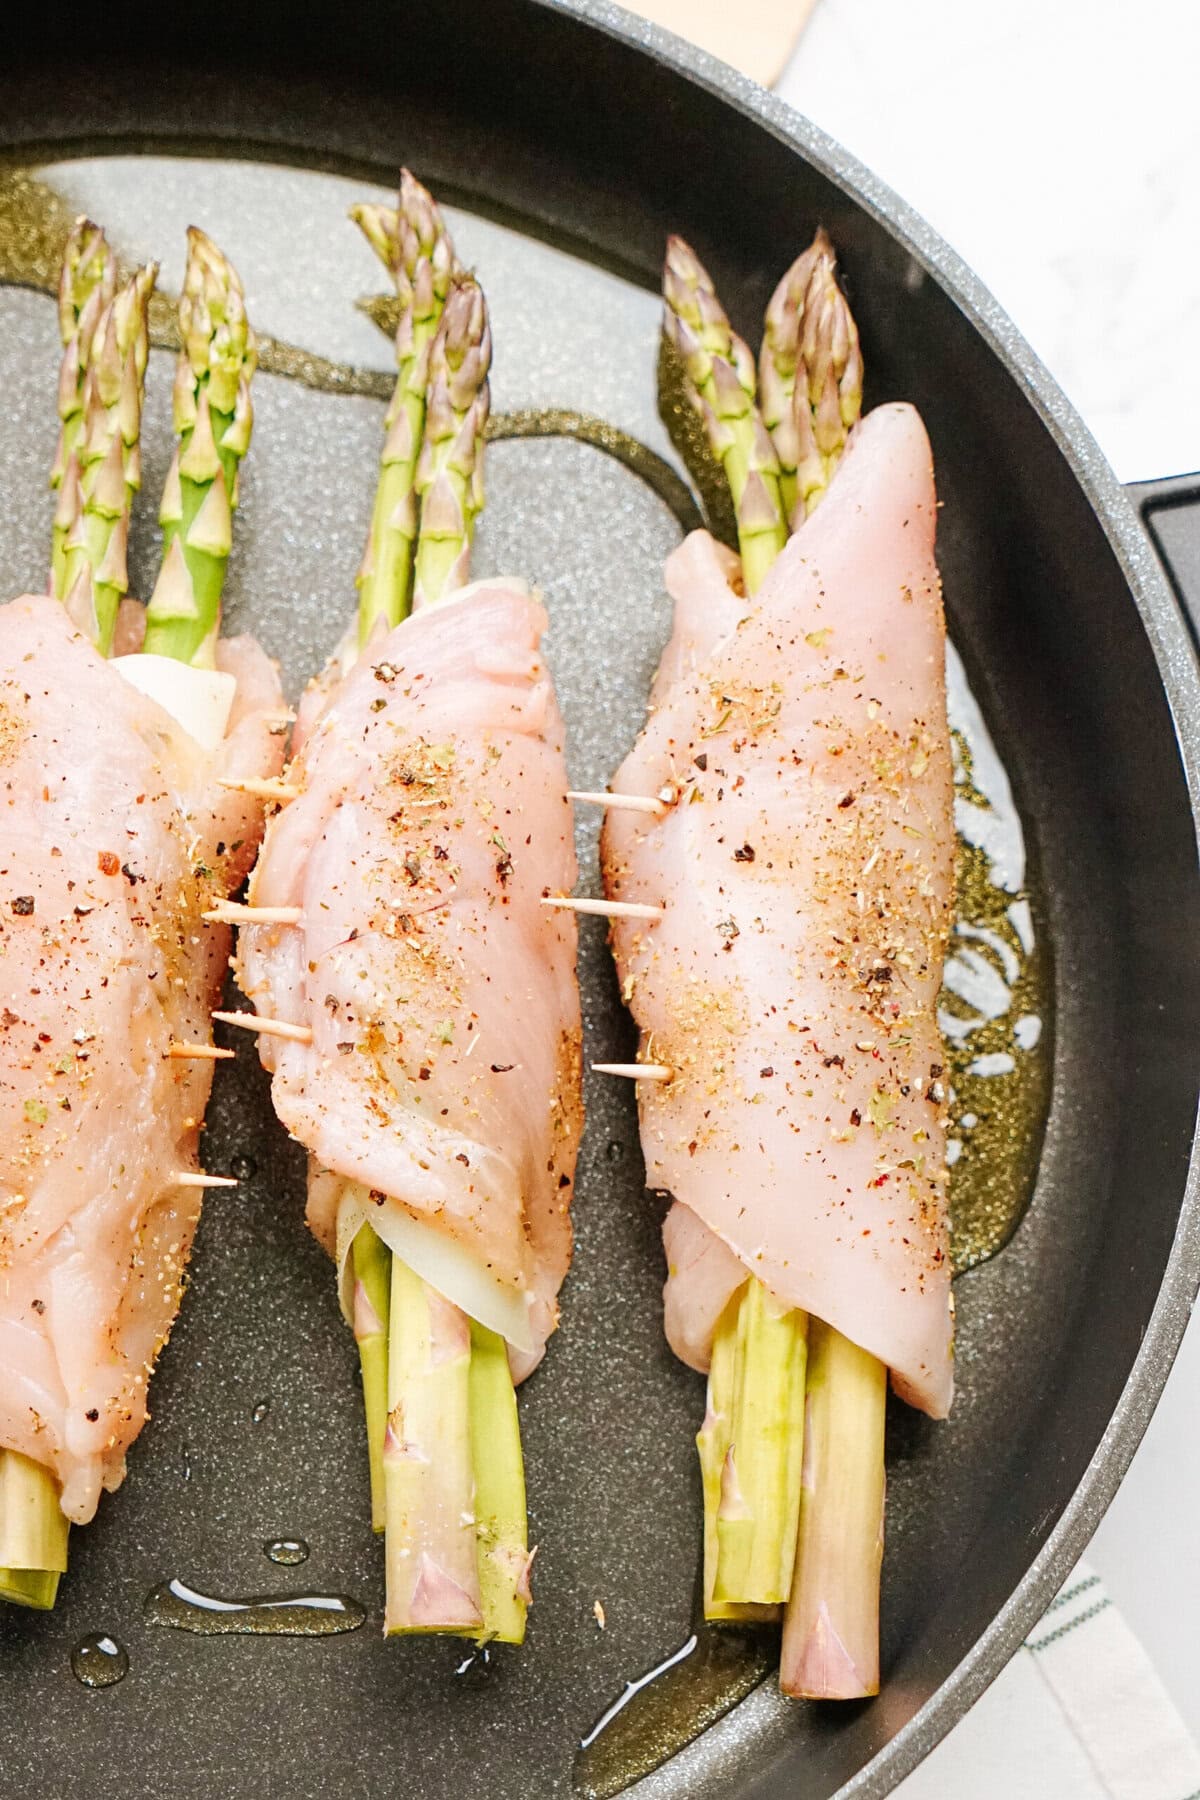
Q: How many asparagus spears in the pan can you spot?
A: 9